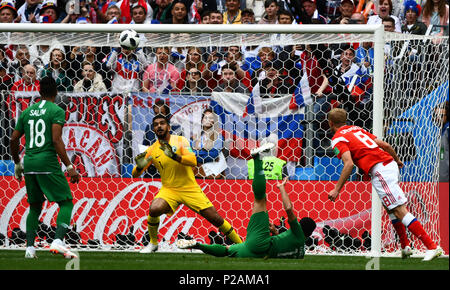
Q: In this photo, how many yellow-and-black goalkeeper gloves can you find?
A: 2